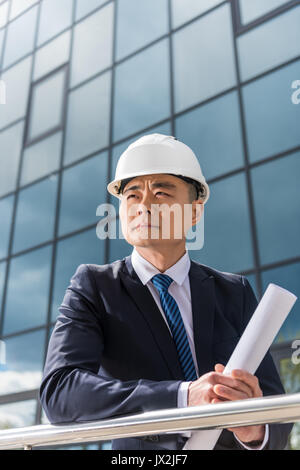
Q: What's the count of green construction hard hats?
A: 0